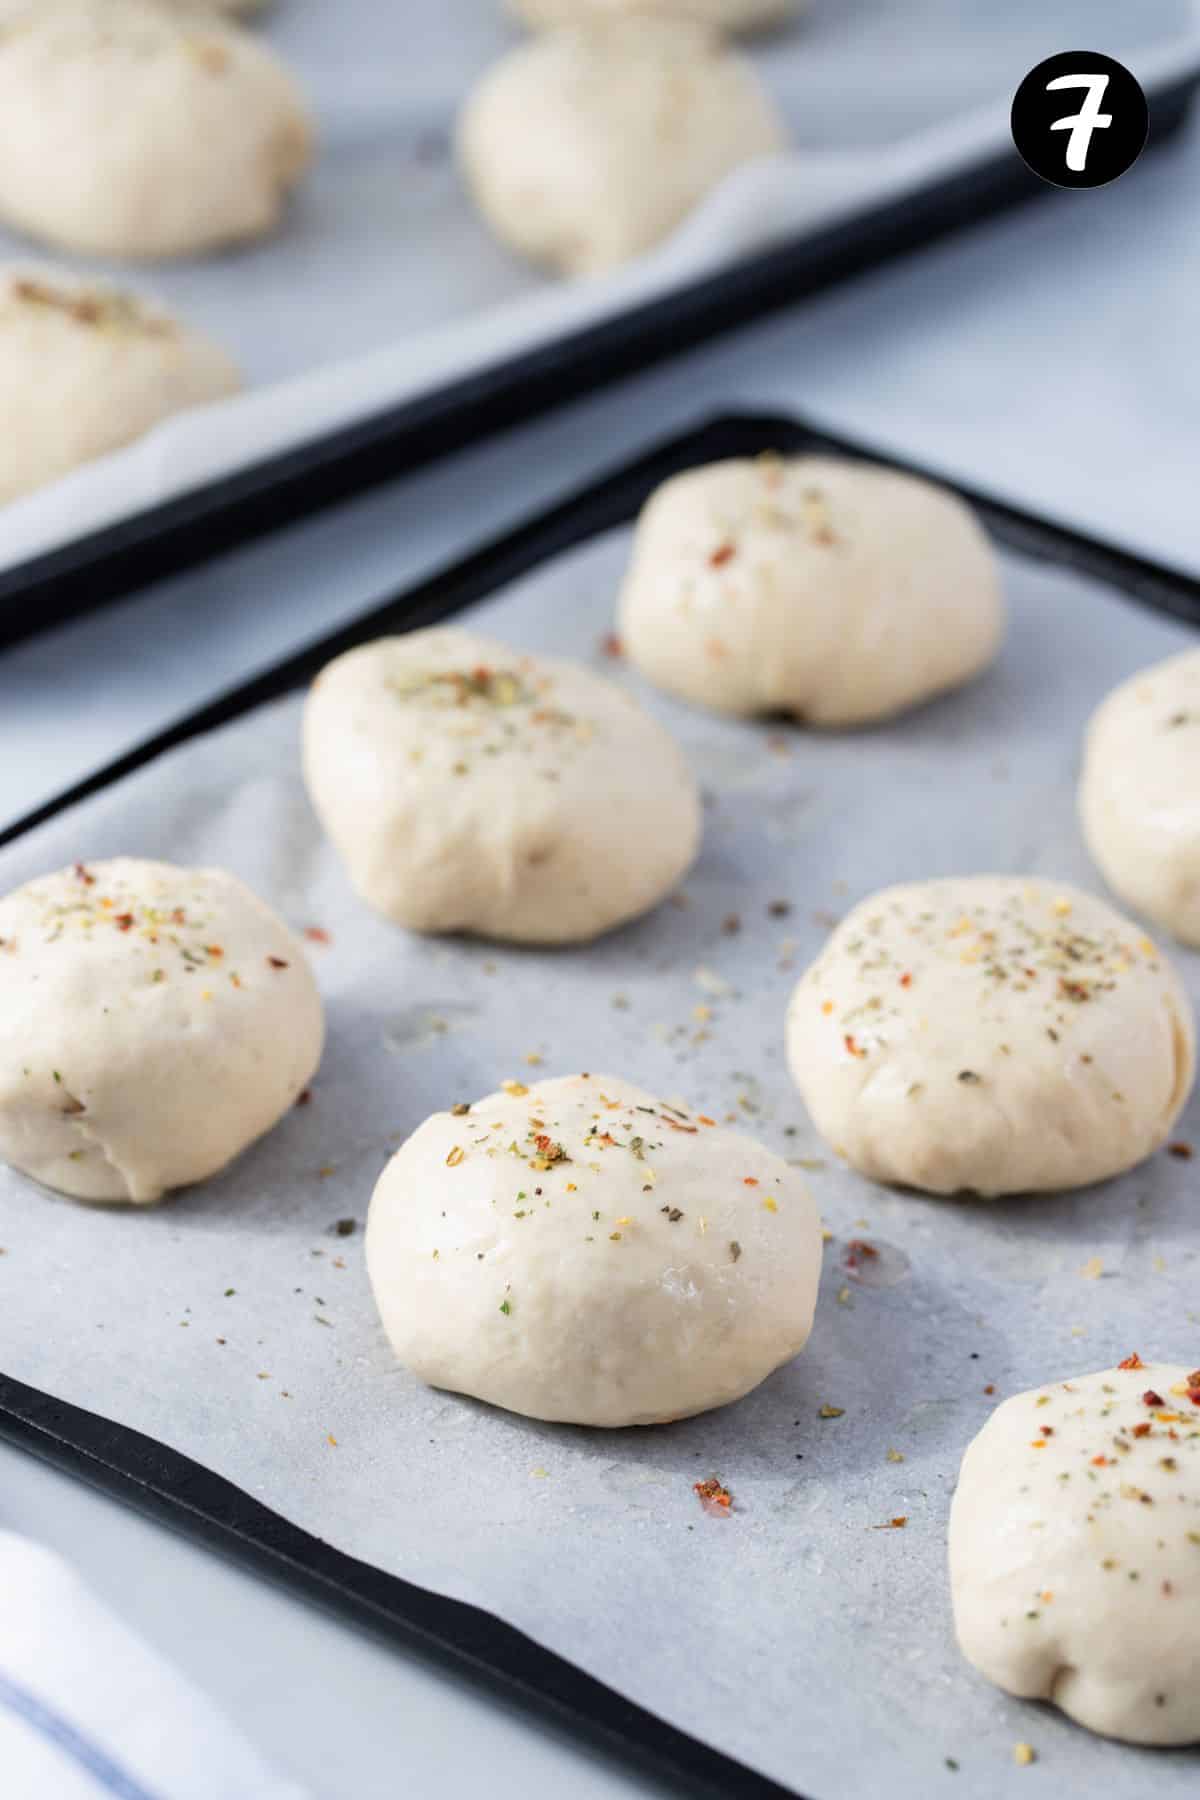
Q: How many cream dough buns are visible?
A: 12